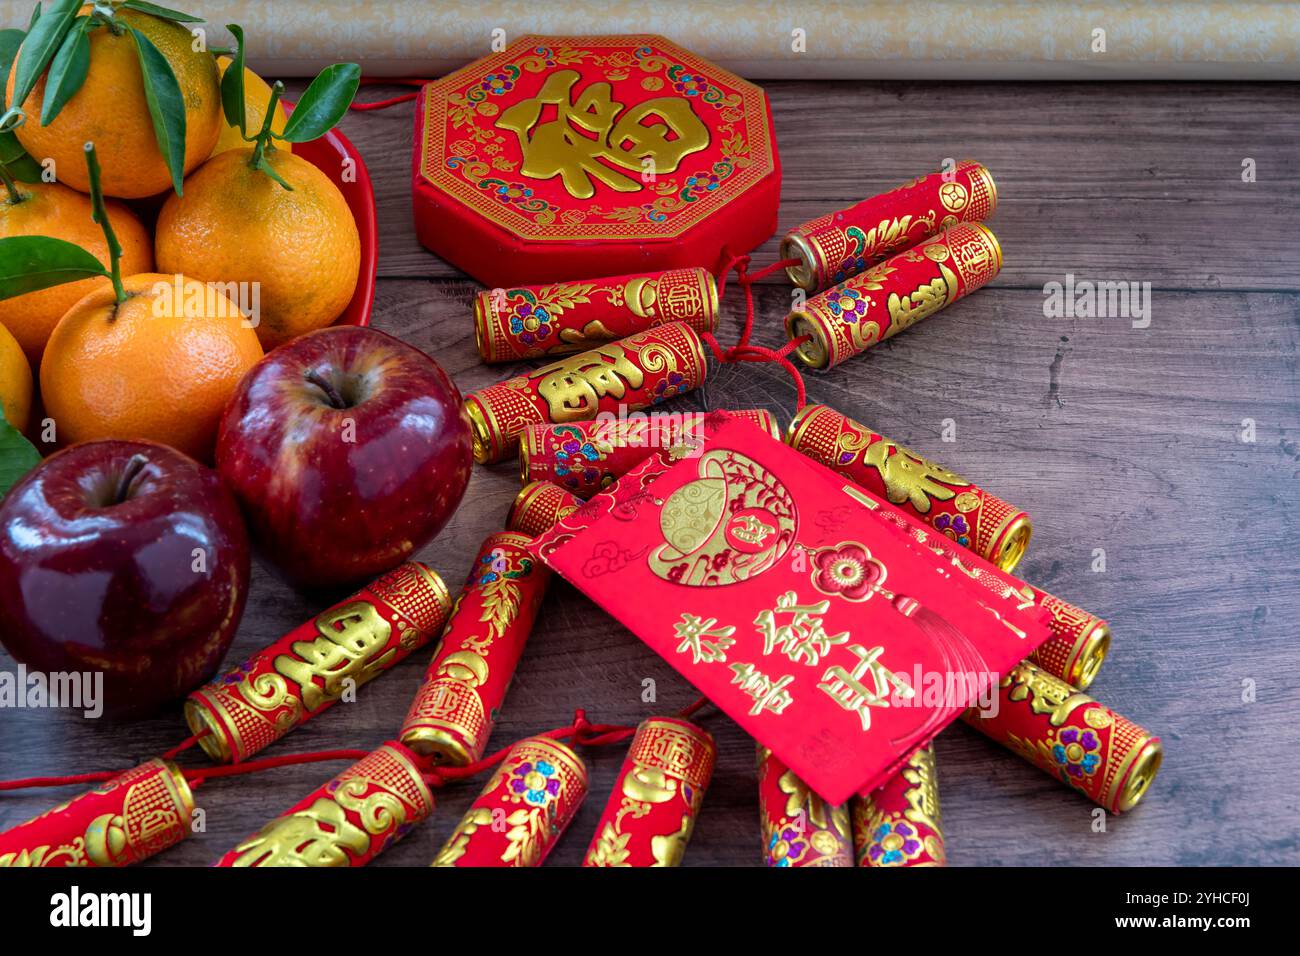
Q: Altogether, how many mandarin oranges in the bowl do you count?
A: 6